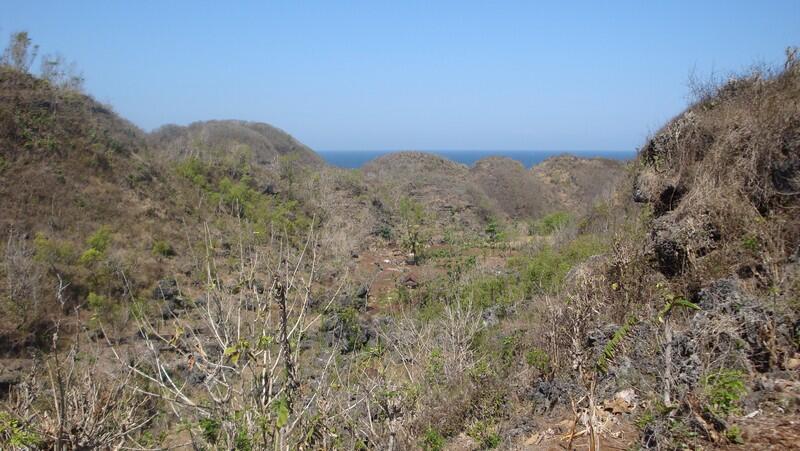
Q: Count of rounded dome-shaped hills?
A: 4